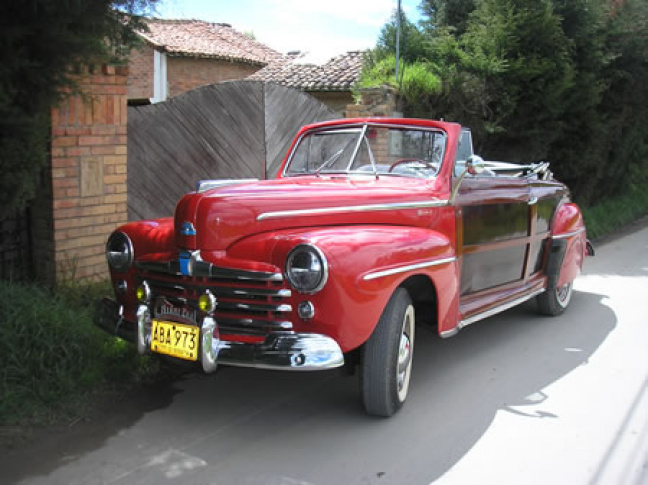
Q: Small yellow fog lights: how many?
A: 2